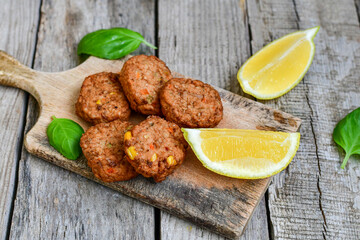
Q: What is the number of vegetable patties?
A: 5